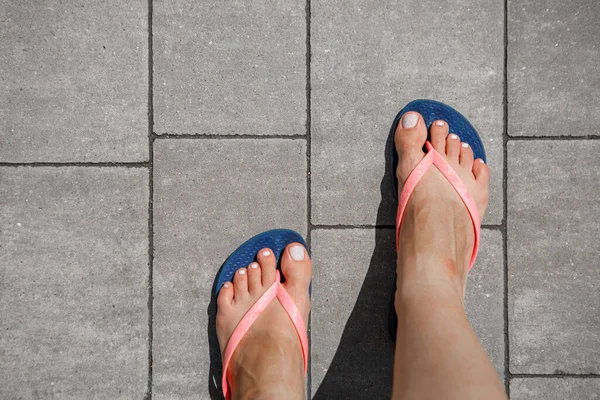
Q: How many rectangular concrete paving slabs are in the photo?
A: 9